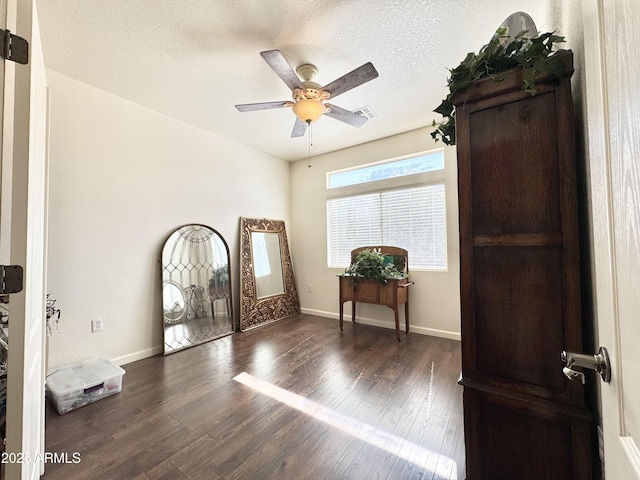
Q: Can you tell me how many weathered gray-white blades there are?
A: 5